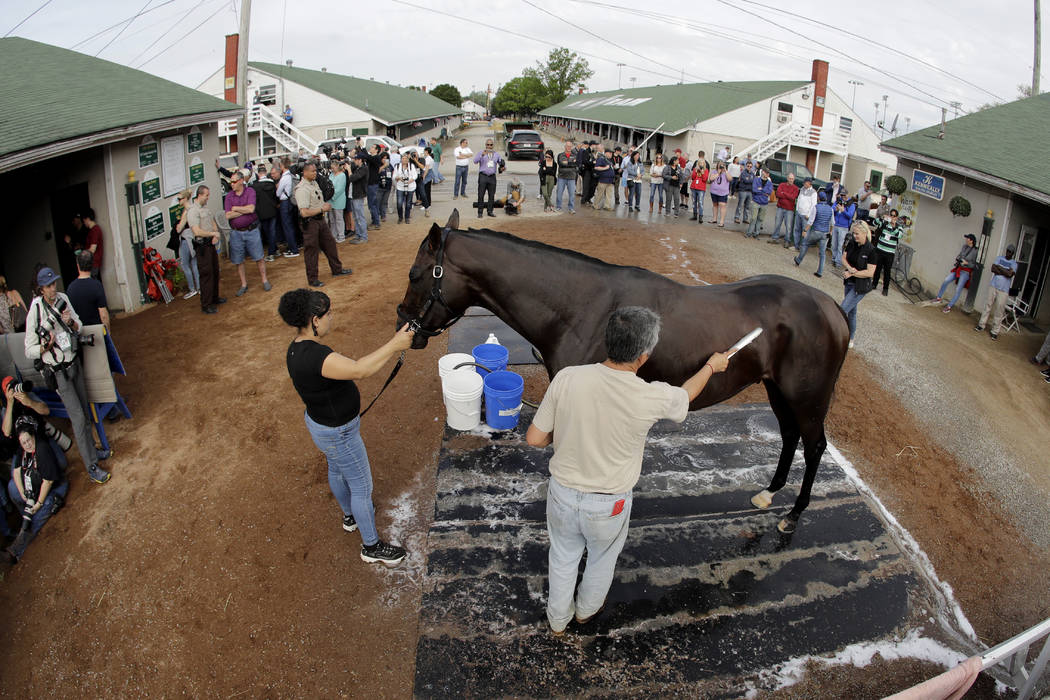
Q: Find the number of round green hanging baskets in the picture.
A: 2